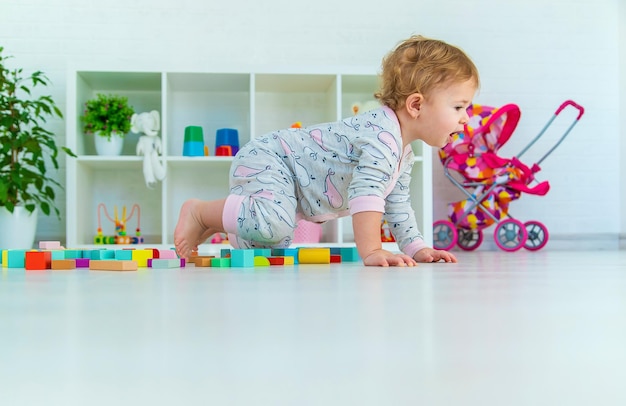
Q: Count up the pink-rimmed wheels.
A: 4